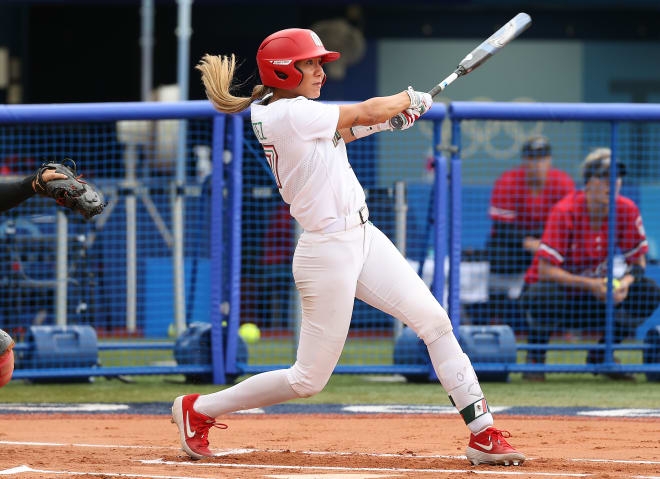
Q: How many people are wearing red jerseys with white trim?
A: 2